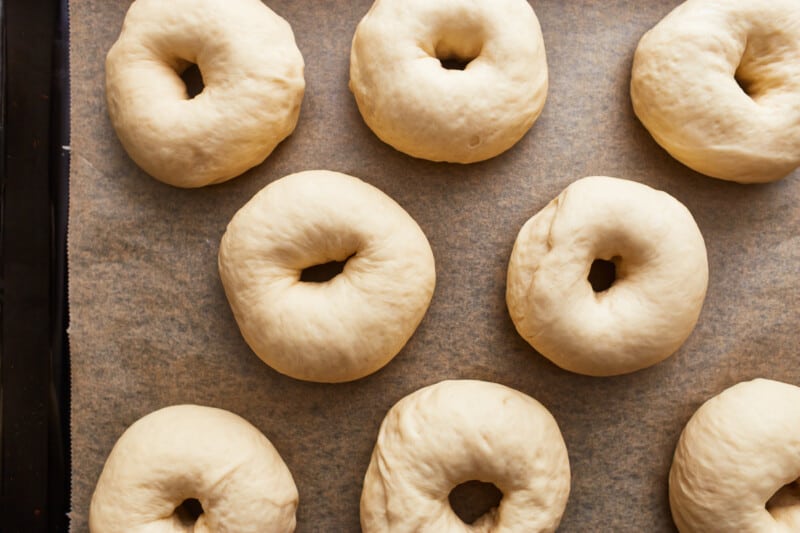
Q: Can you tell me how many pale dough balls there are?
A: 8